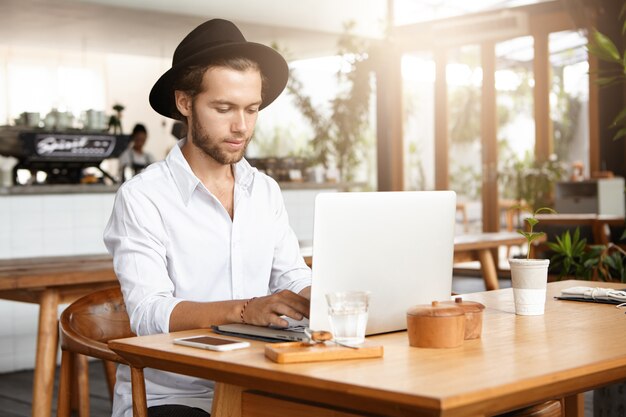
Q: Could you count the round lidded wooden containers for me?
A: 2